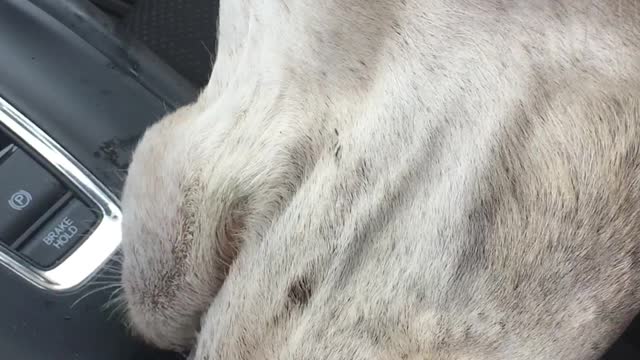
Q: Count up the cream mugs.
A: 0